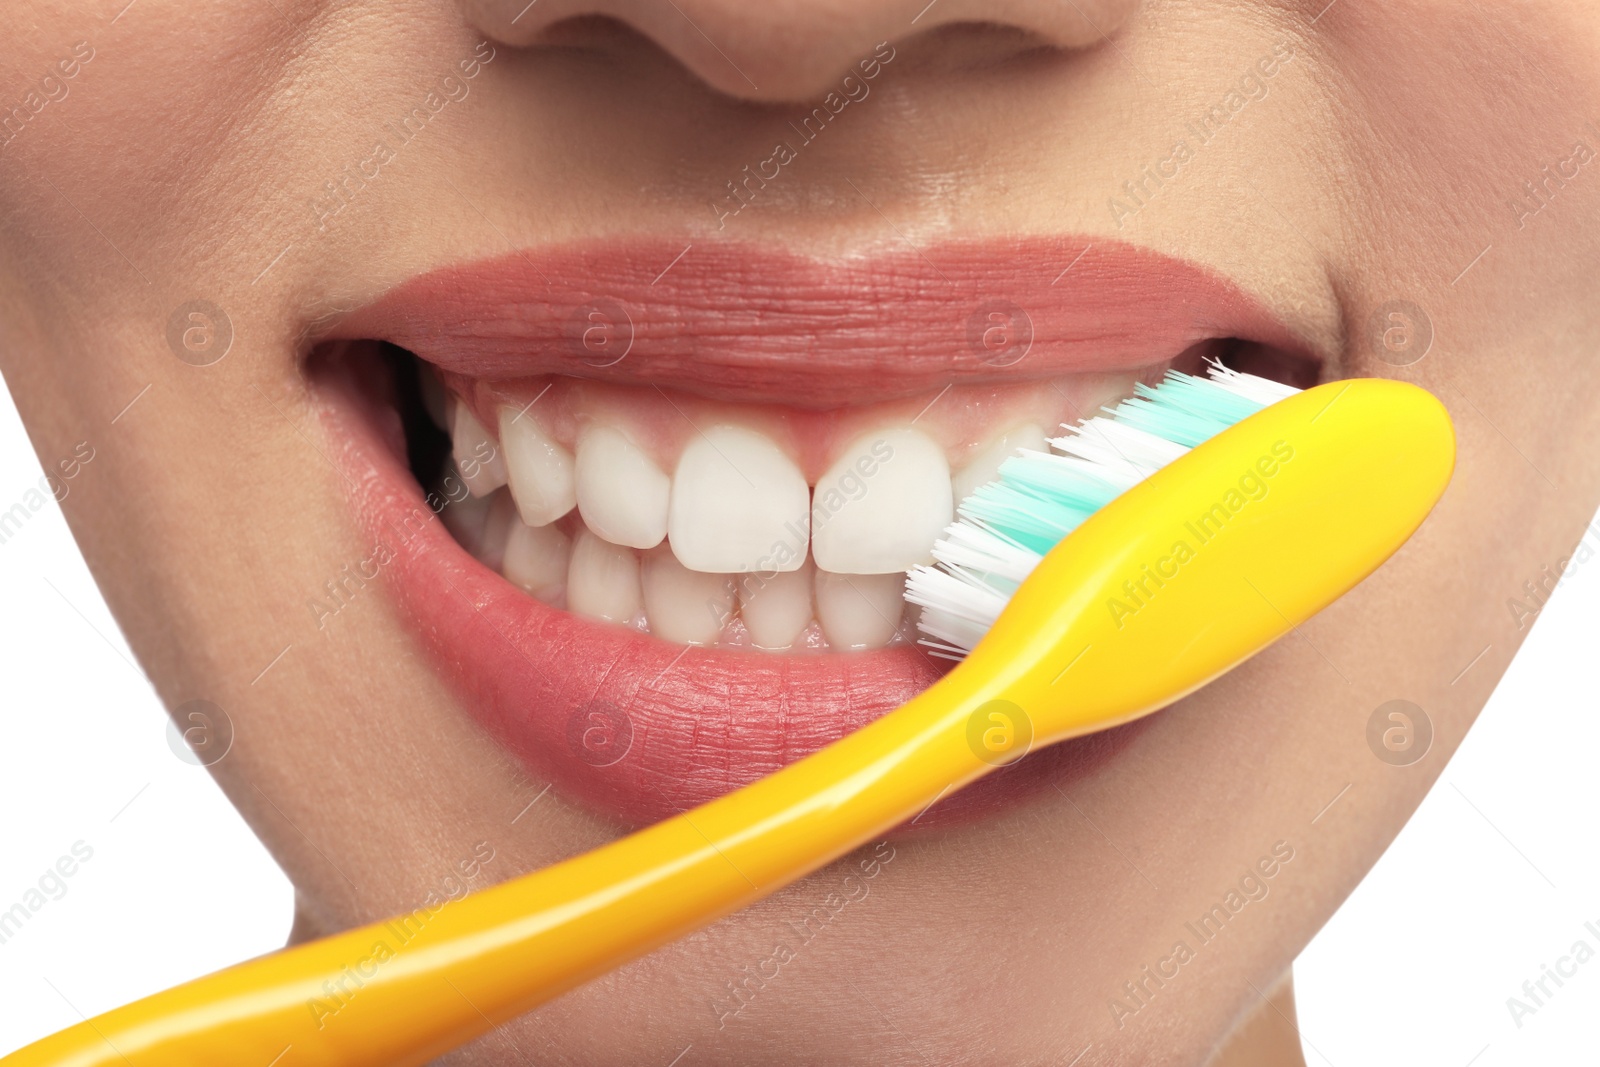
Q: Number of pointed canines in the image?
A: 1